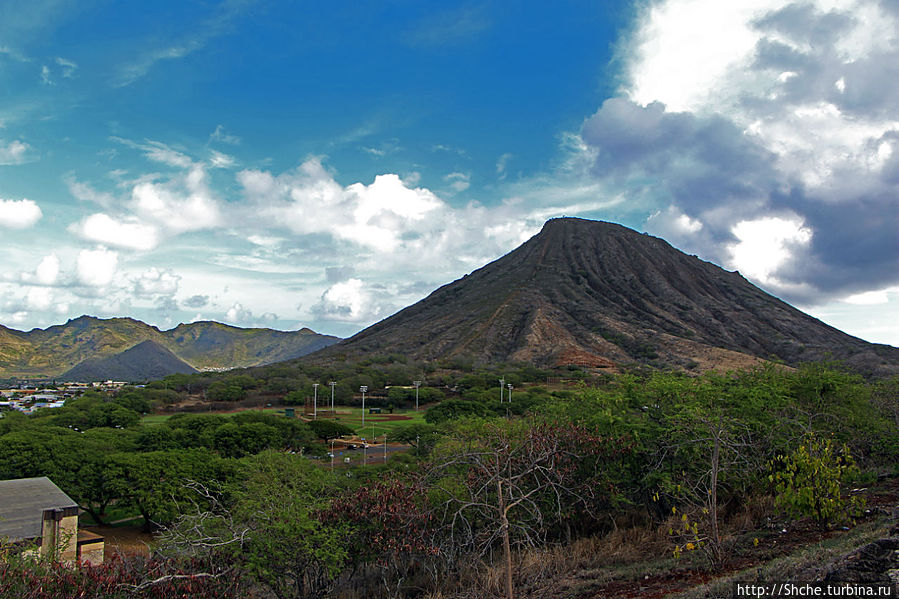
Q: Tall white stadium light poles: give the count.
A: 6